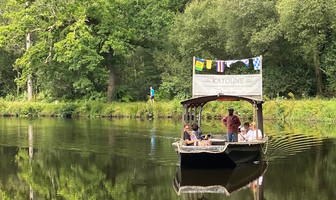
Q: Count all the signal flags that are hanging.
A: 6